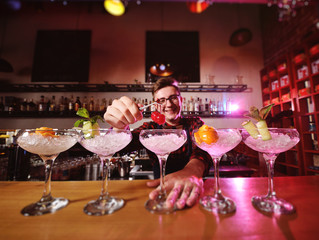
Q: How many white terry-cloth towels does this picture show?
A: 0